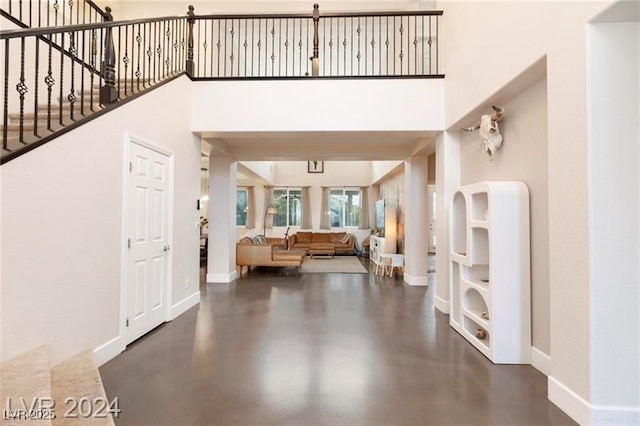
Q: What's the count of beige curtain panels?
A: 5